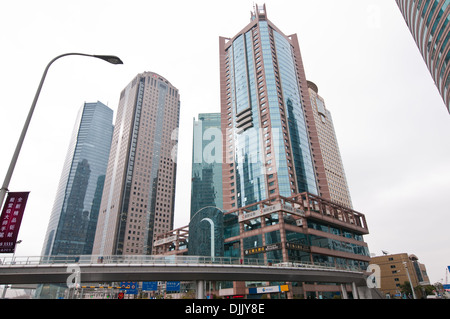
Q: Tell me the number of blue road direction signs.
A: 3